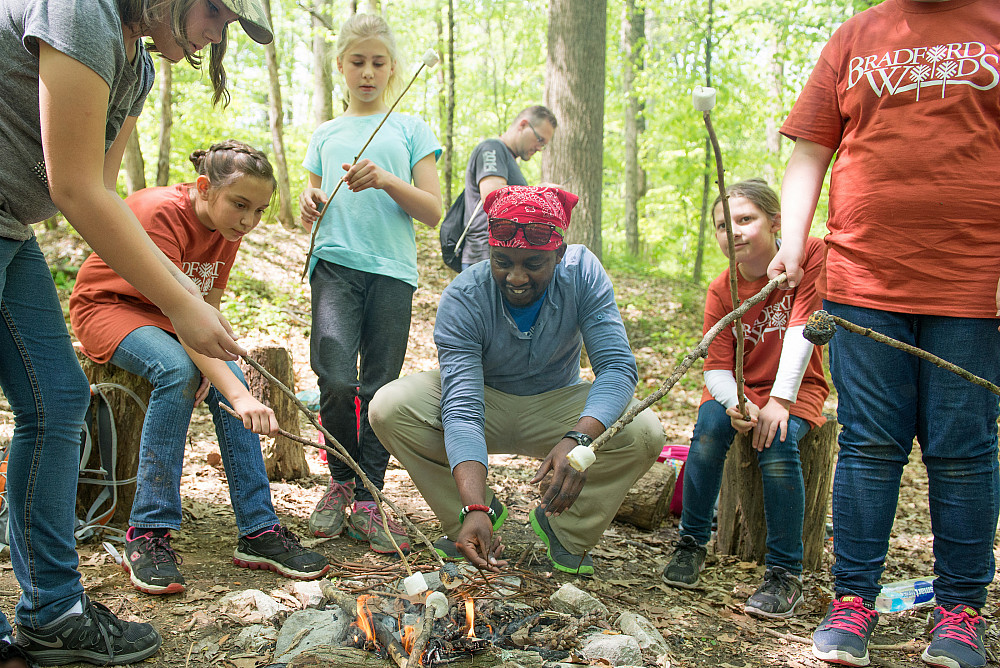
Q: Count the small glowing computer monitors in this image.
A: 0